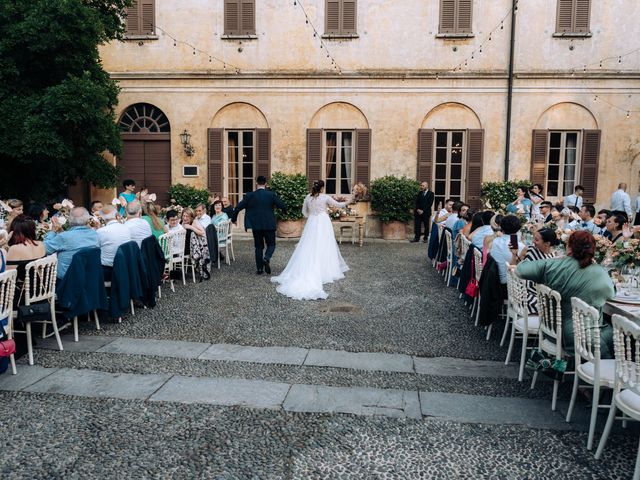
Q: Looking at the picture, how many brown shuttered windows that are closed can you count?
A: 5